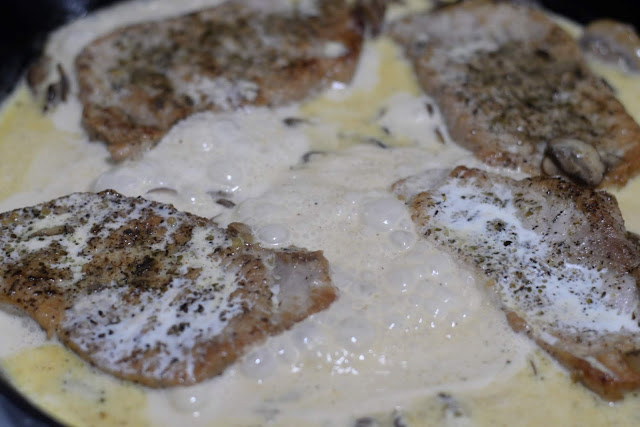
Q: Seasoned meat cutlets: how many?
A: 4